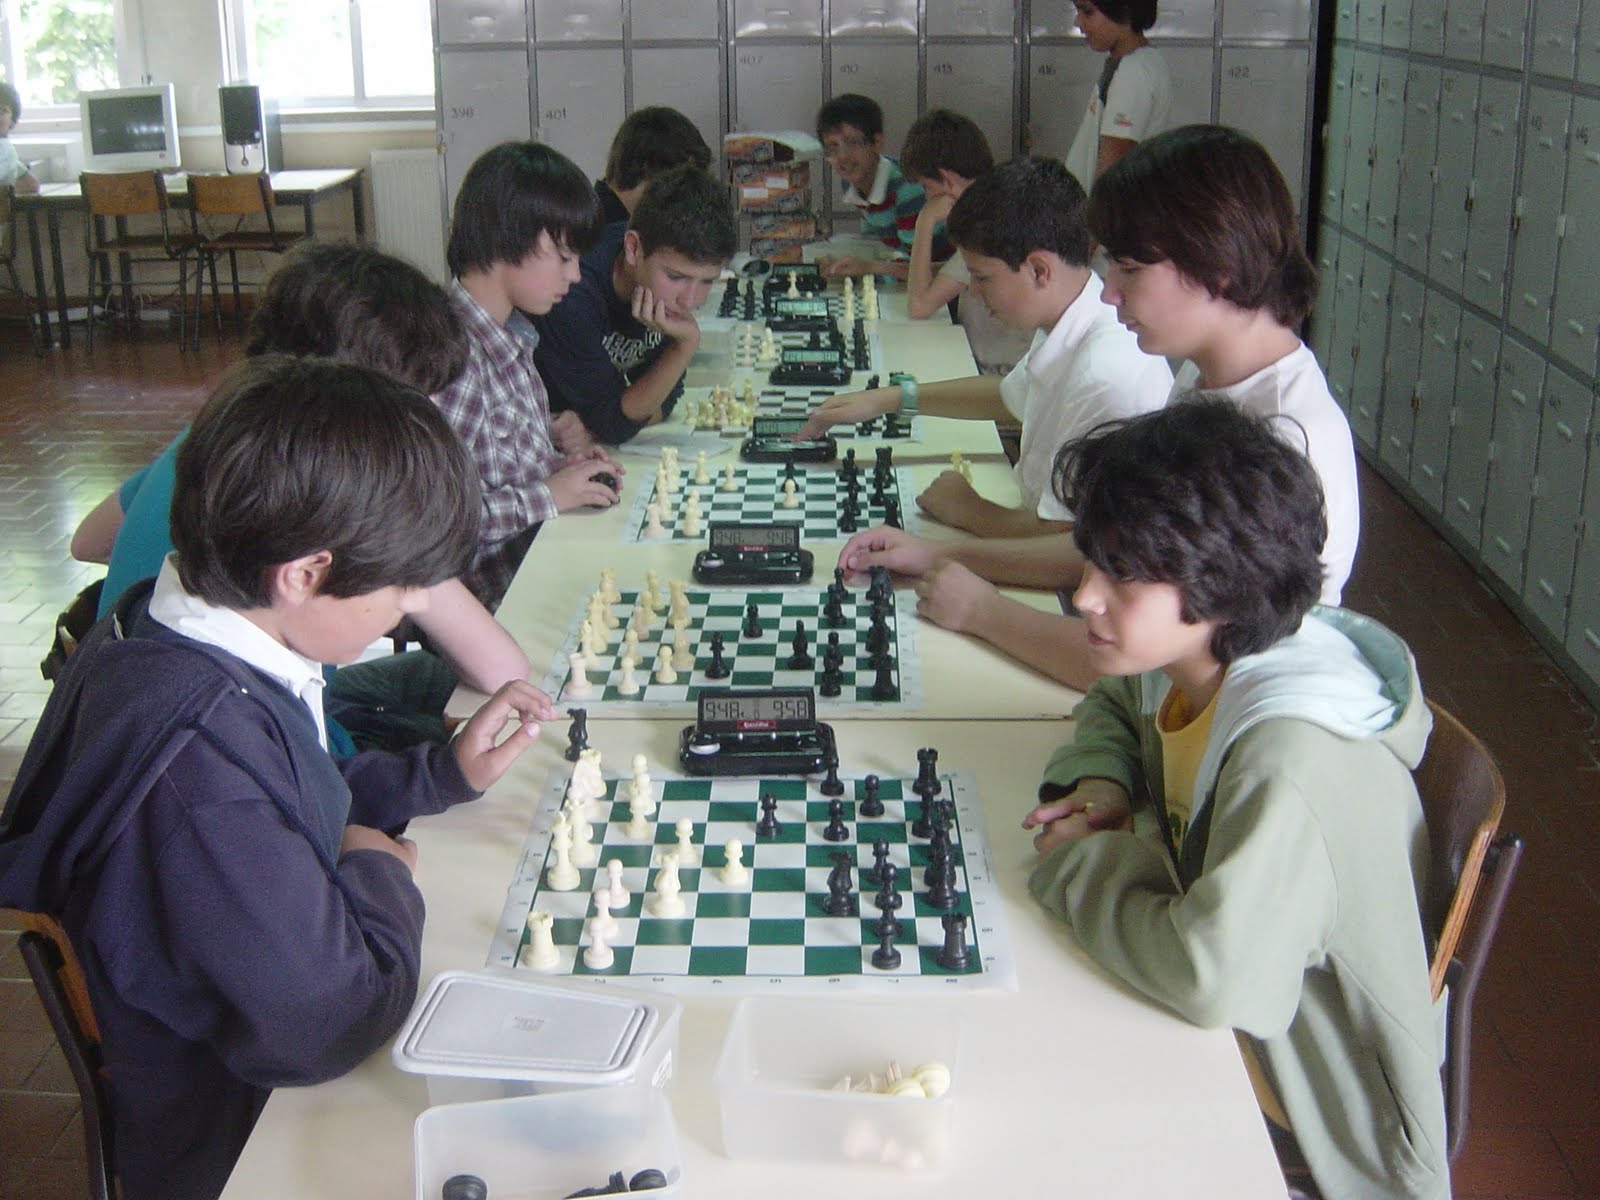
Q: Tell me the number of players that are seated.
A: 10